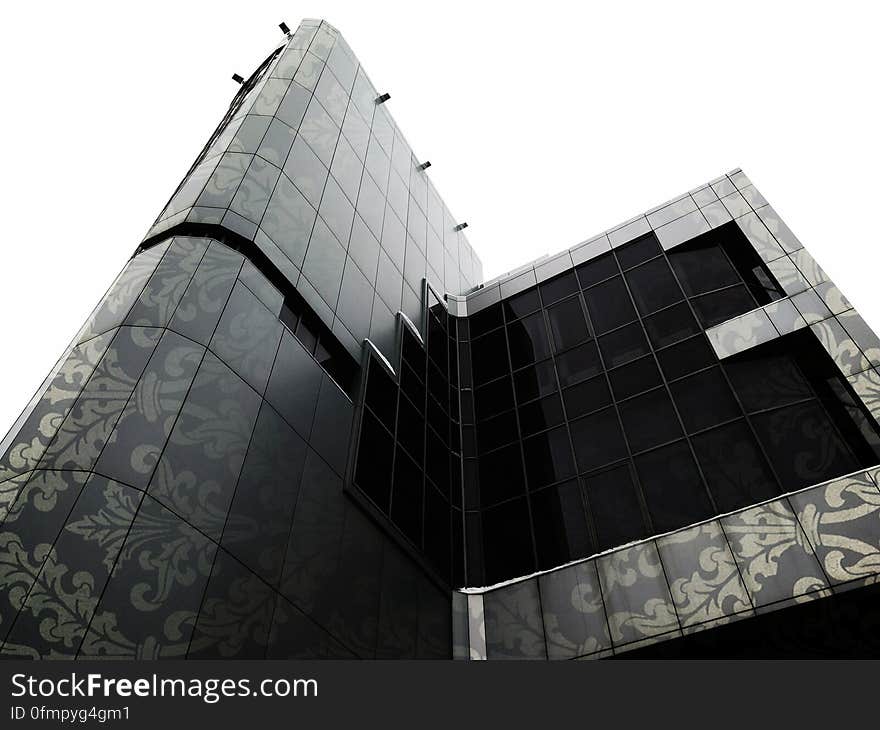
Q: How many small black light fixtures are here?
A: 5